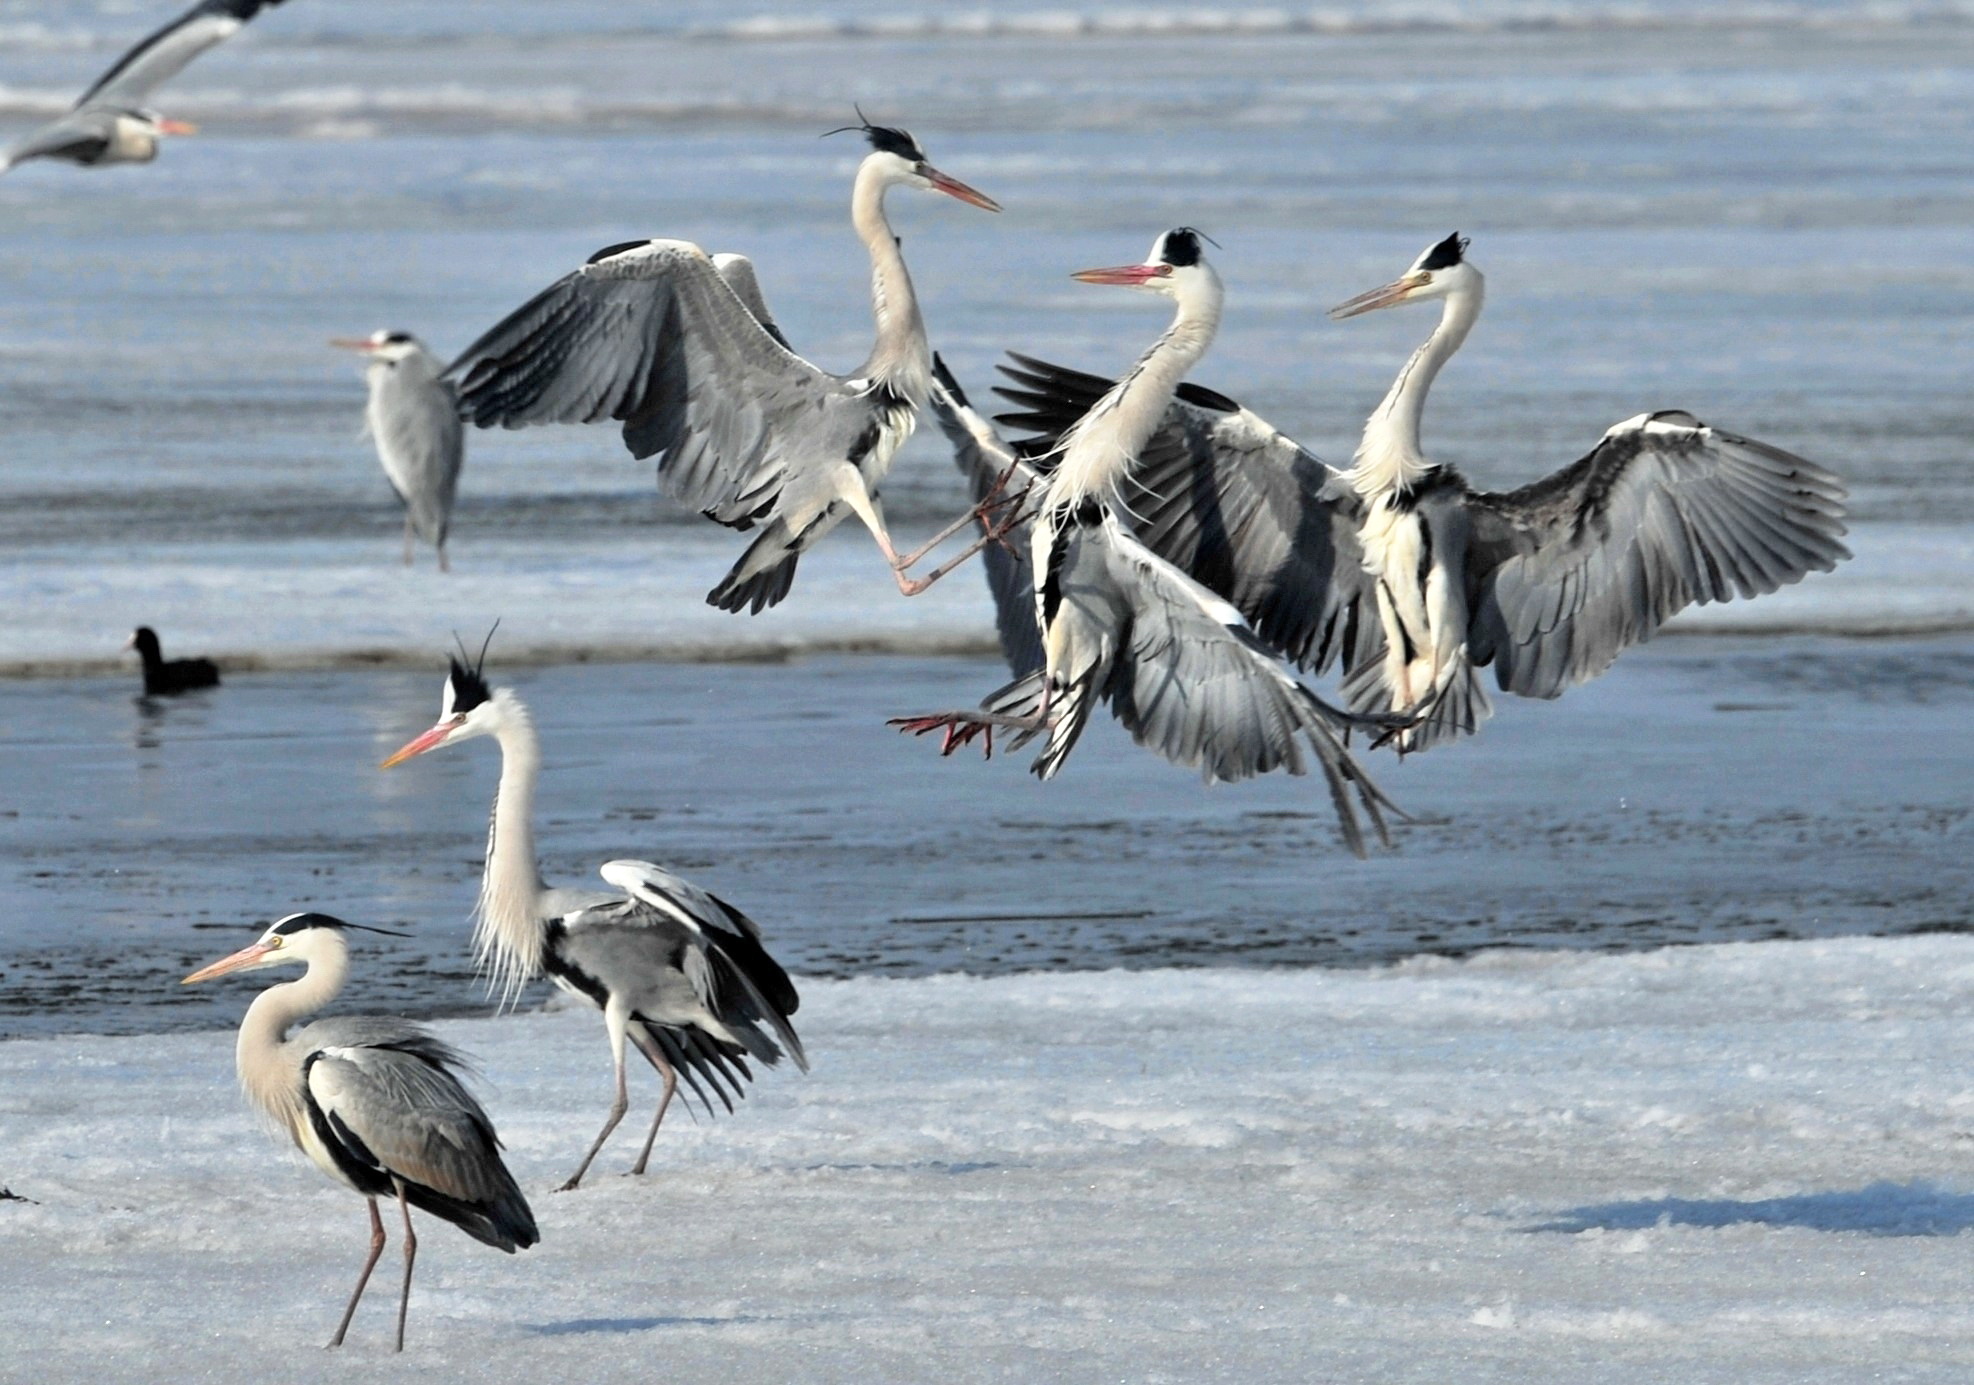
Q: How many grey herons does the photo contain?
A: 7